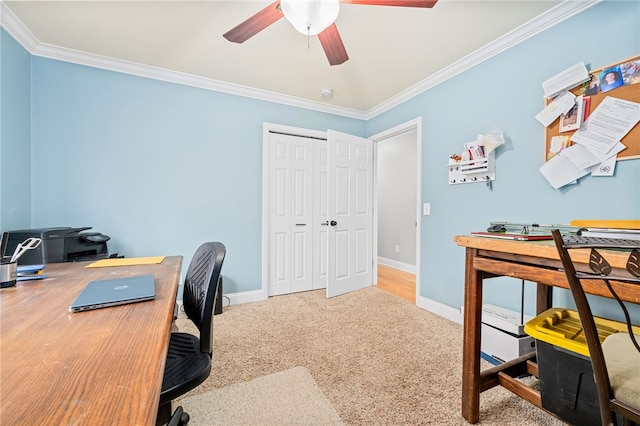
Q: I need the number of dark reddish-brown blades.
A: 3